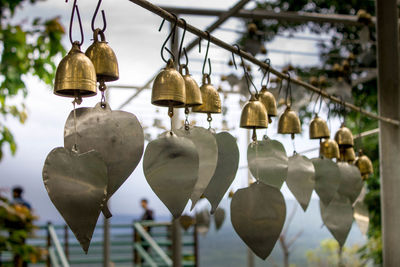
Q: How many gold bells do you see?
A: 13